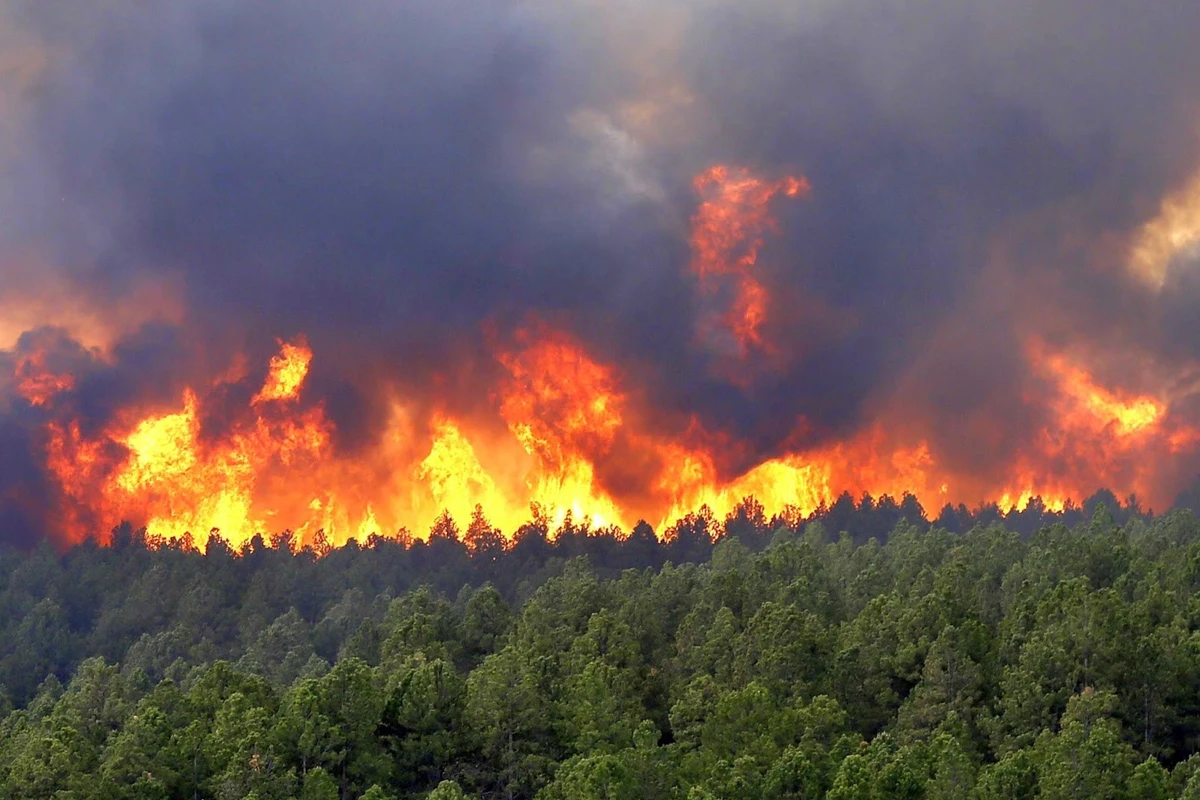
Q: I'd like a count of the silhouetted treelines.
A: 1